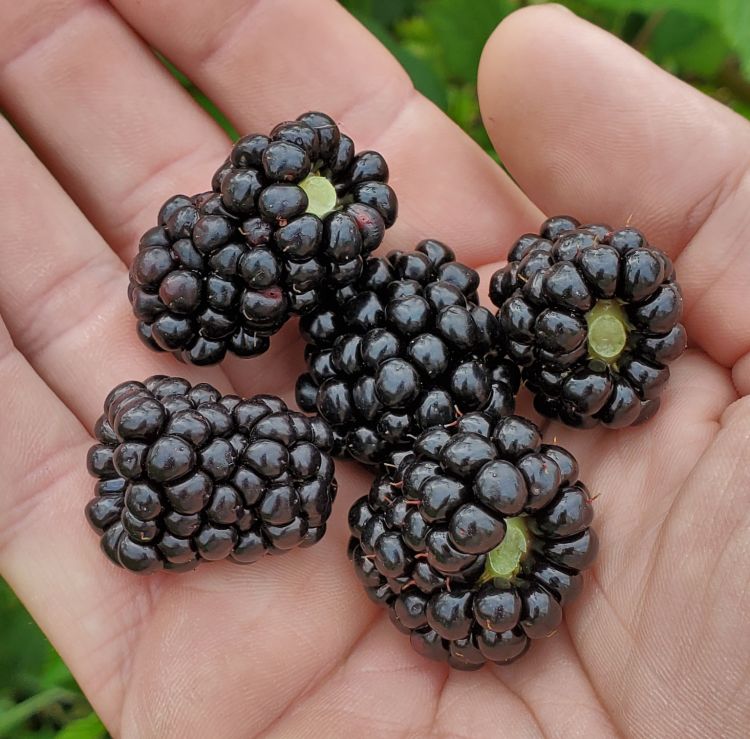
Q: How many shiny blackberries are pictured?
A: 5